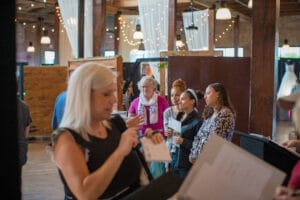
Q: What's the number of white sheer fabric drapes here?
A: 3